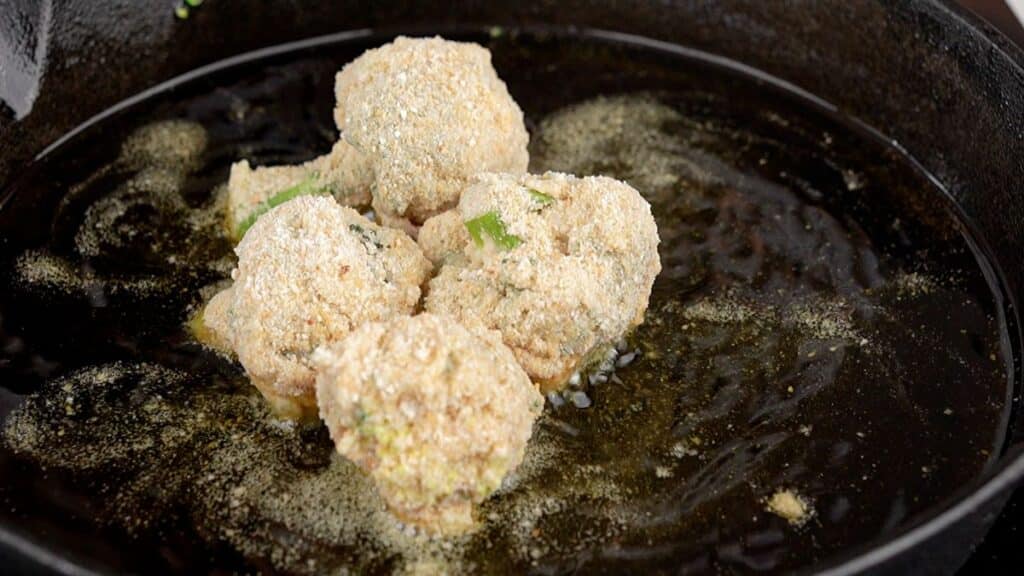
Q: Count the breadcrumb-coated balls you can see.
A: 4